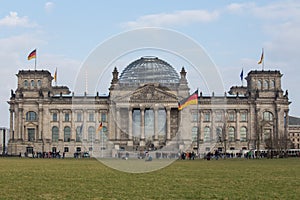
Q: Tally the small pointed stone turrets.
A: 2